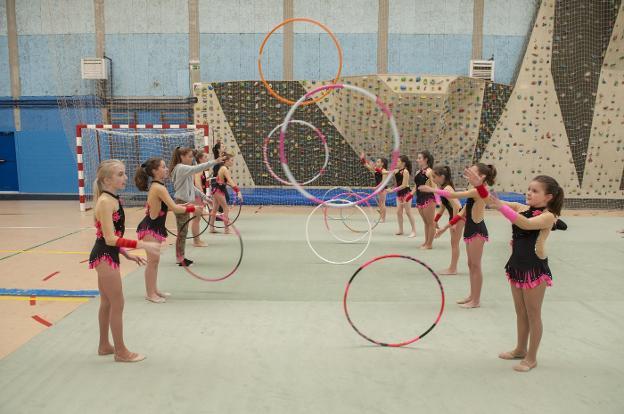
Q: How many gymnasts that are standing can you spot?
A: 12